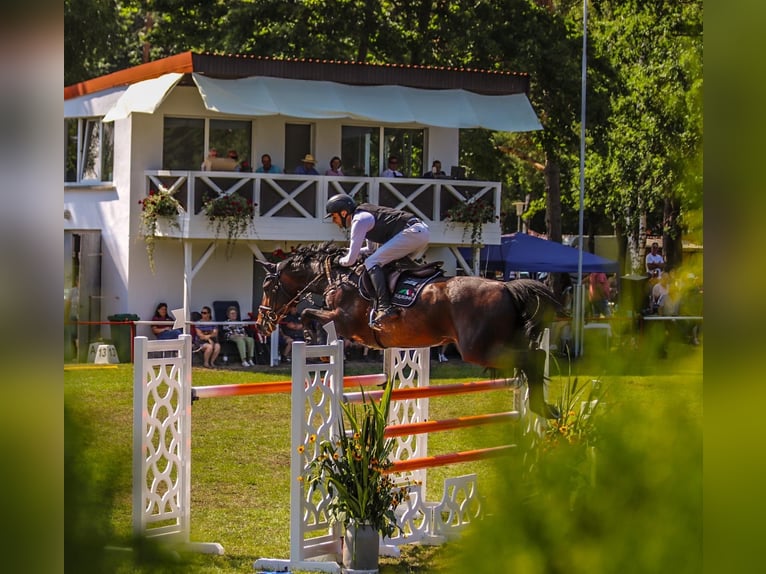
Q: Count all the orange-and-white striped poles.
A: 4